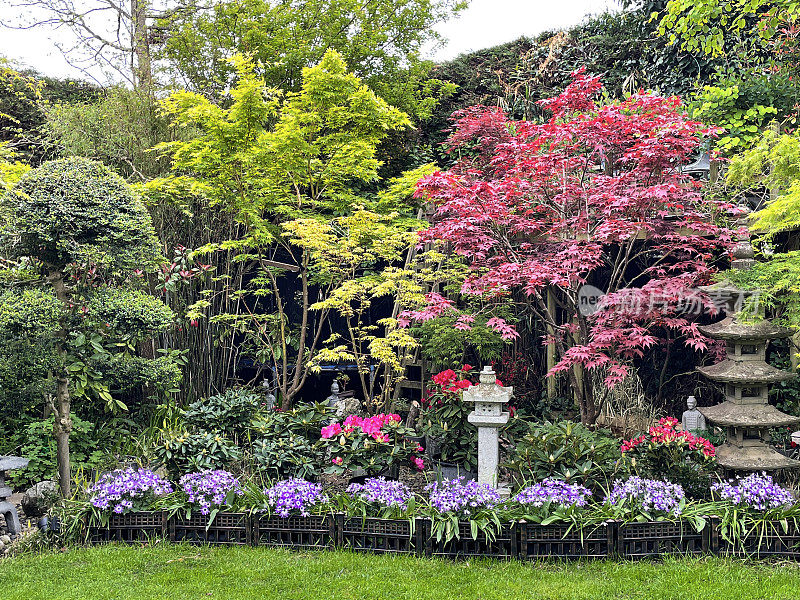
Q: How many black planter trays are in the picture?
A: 8